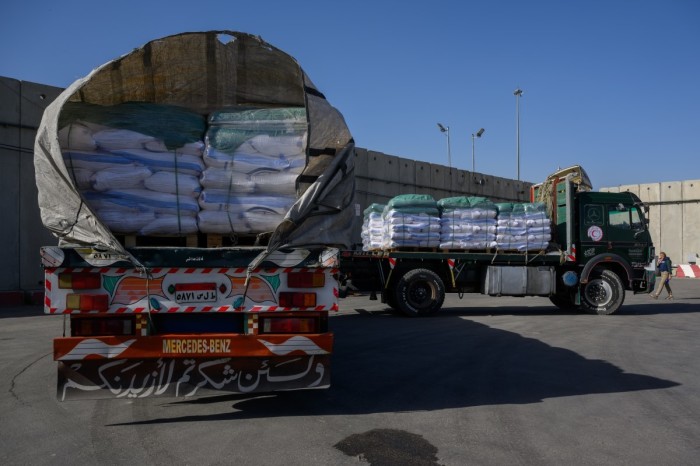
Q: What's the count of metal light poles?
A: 3